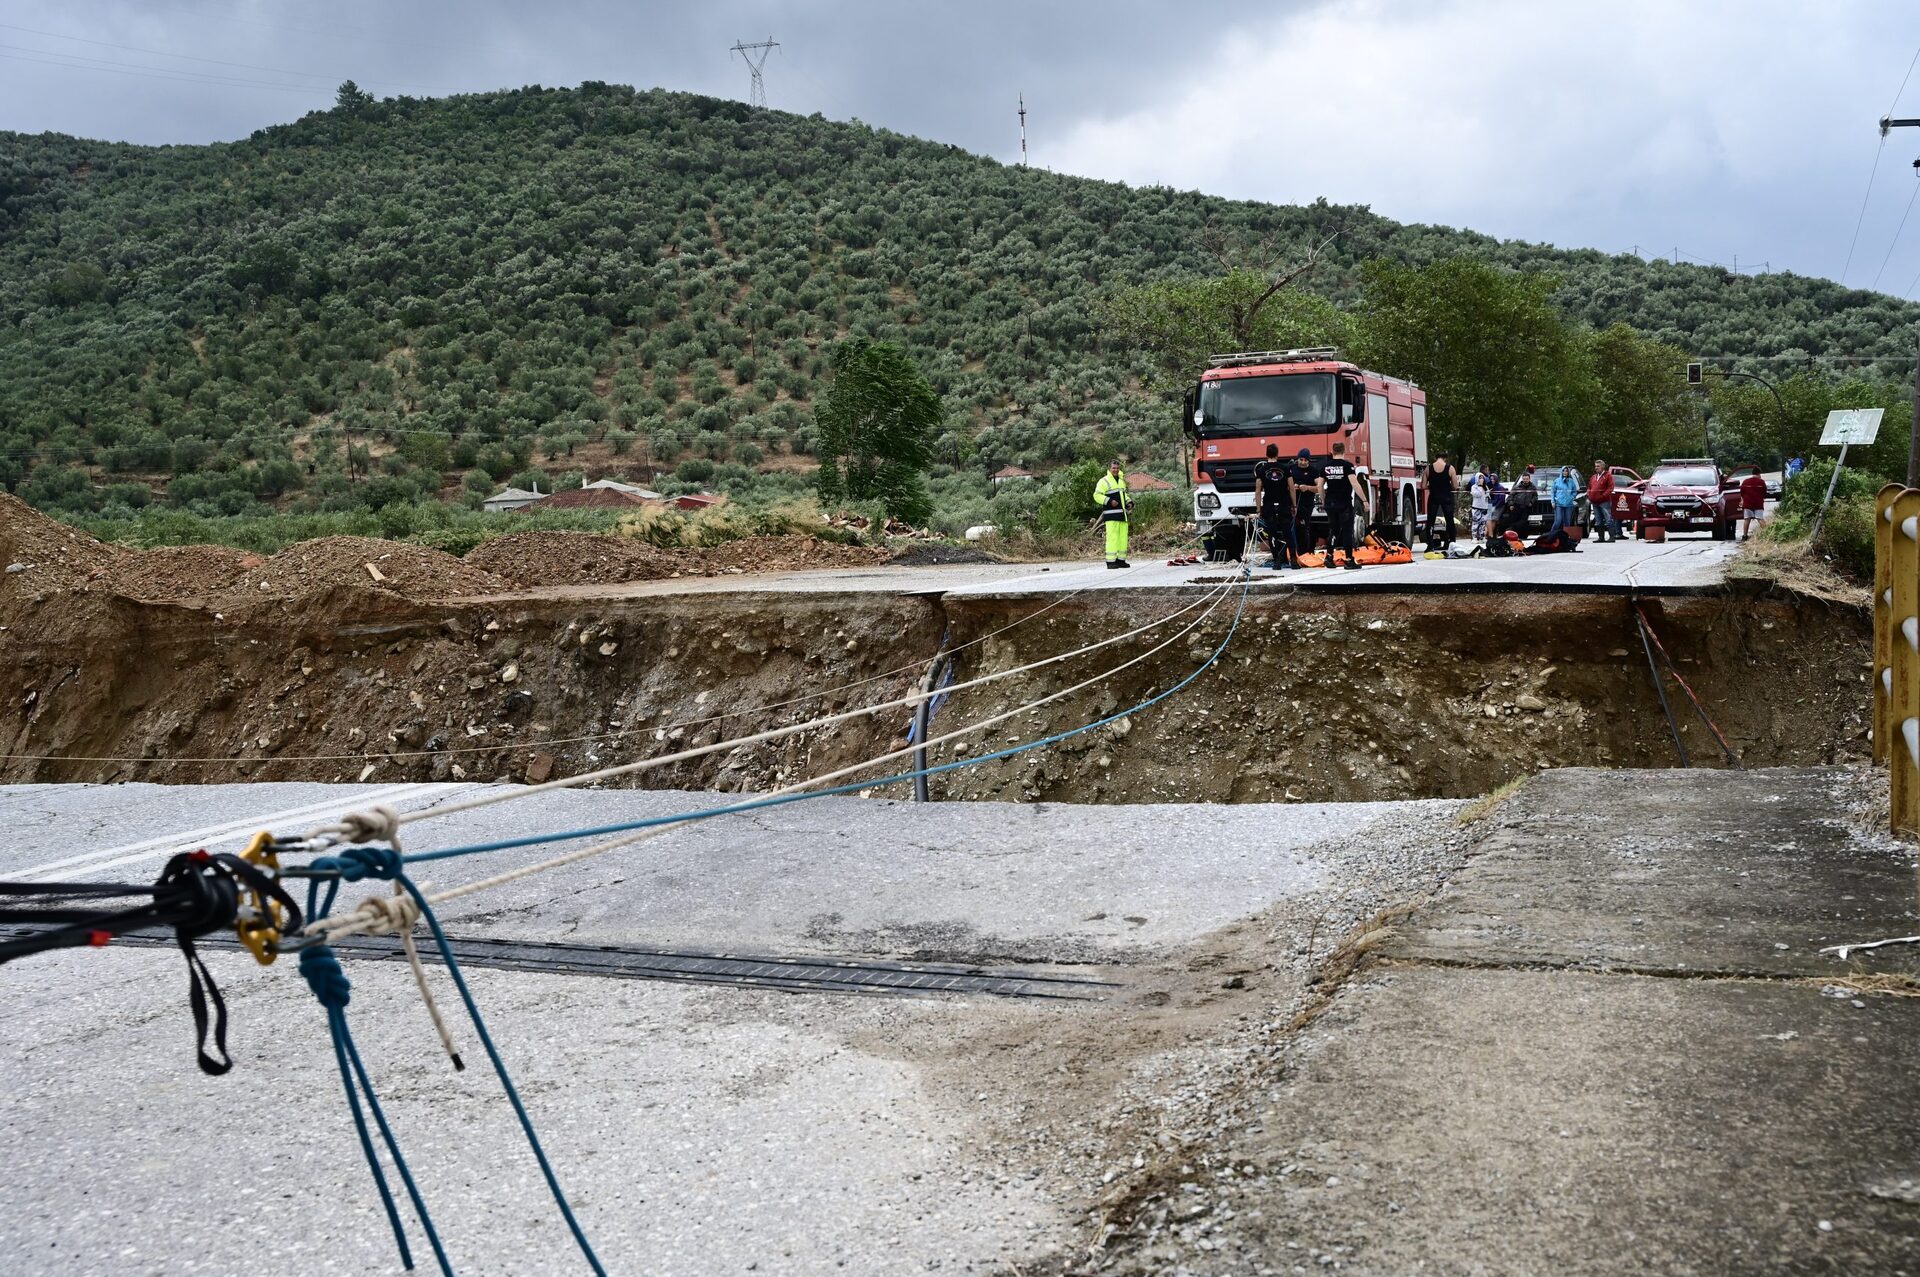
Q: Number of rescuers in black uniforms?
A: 4